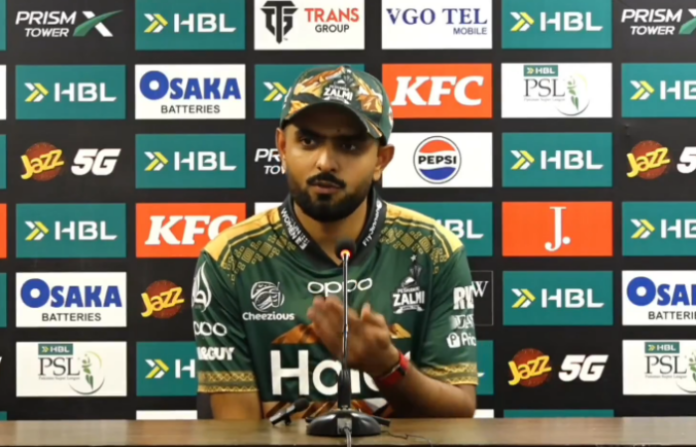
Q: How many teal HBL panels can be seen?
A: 13